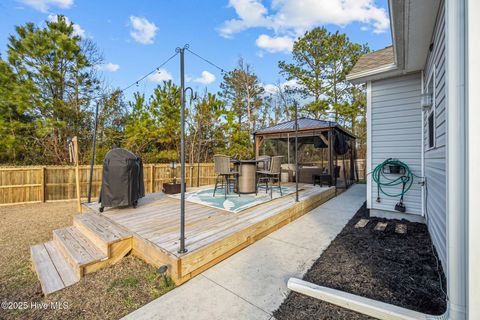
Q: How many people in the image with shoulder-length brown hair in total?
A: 0